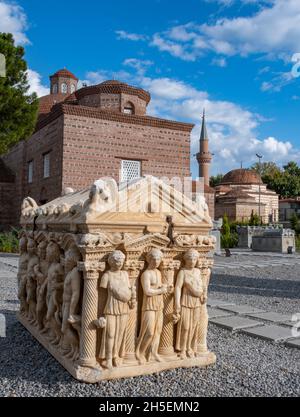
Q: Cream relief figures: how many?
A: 8